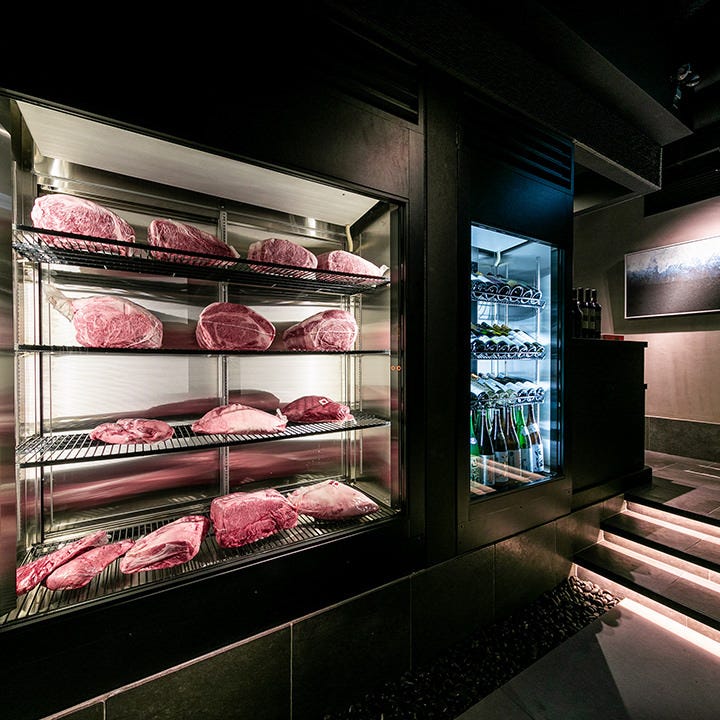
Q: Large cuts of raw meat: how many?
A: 15